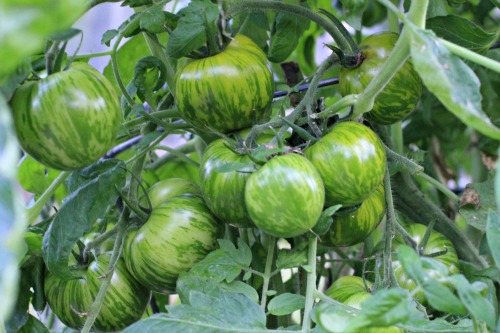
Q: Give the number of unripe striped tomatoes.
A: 11